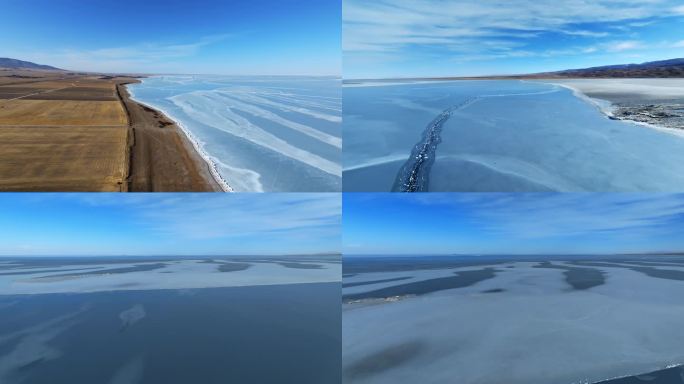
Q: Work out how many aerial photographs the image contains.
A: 4